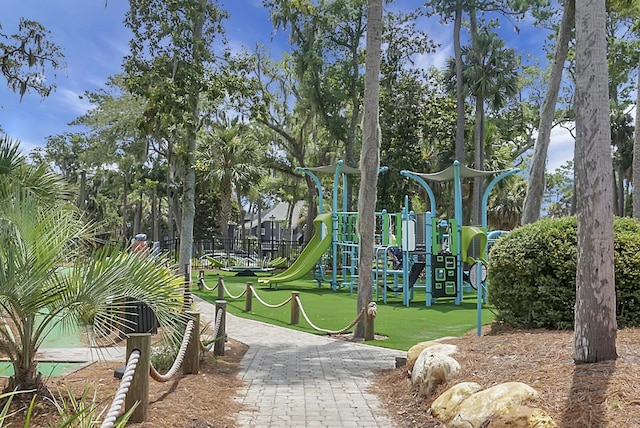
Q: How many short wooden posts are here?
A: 8